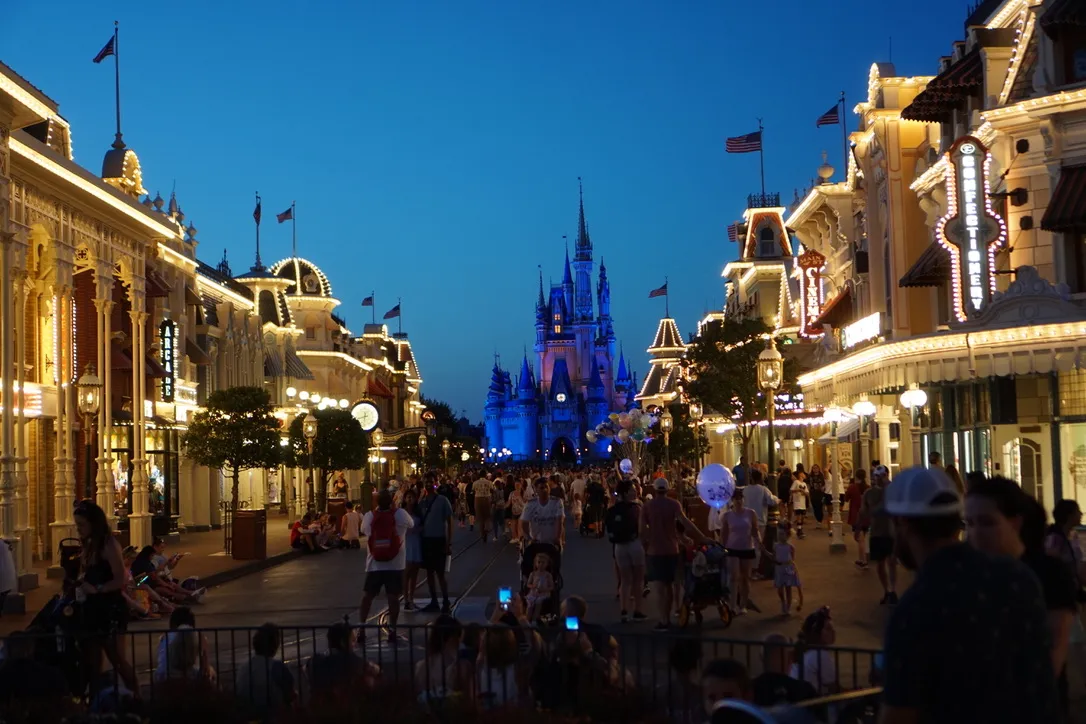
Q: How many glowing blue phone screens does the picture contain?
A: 2